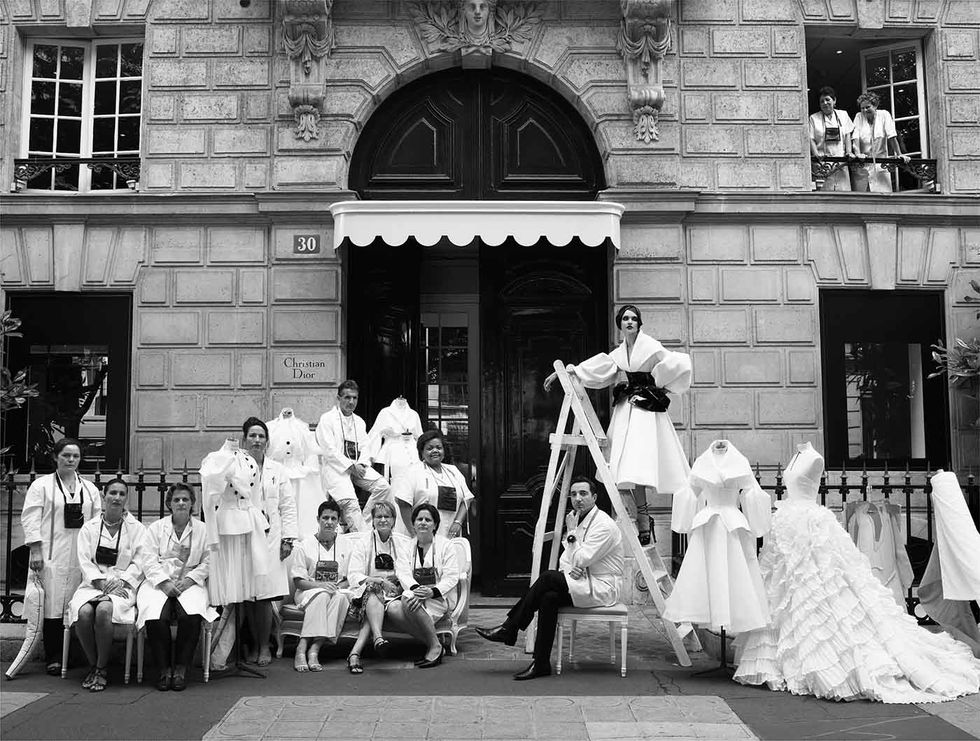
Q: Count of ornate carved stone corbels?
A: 2